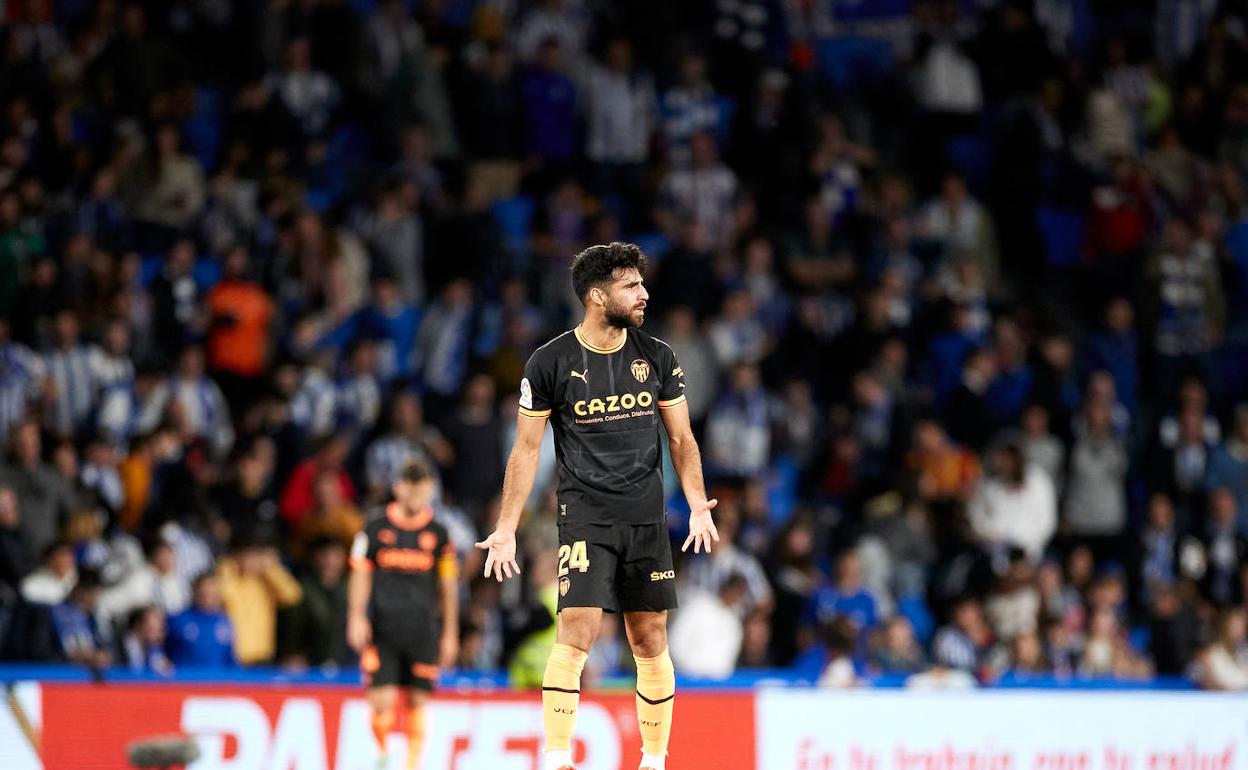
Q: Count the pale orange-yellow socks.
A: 2